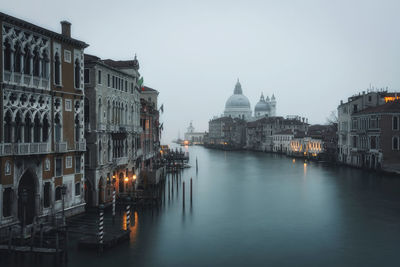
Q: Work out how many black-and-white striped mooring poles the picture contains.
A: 3